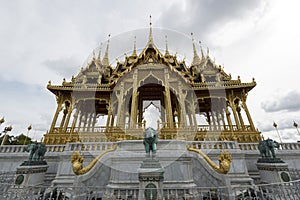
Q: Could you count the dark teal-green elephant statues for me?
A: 3